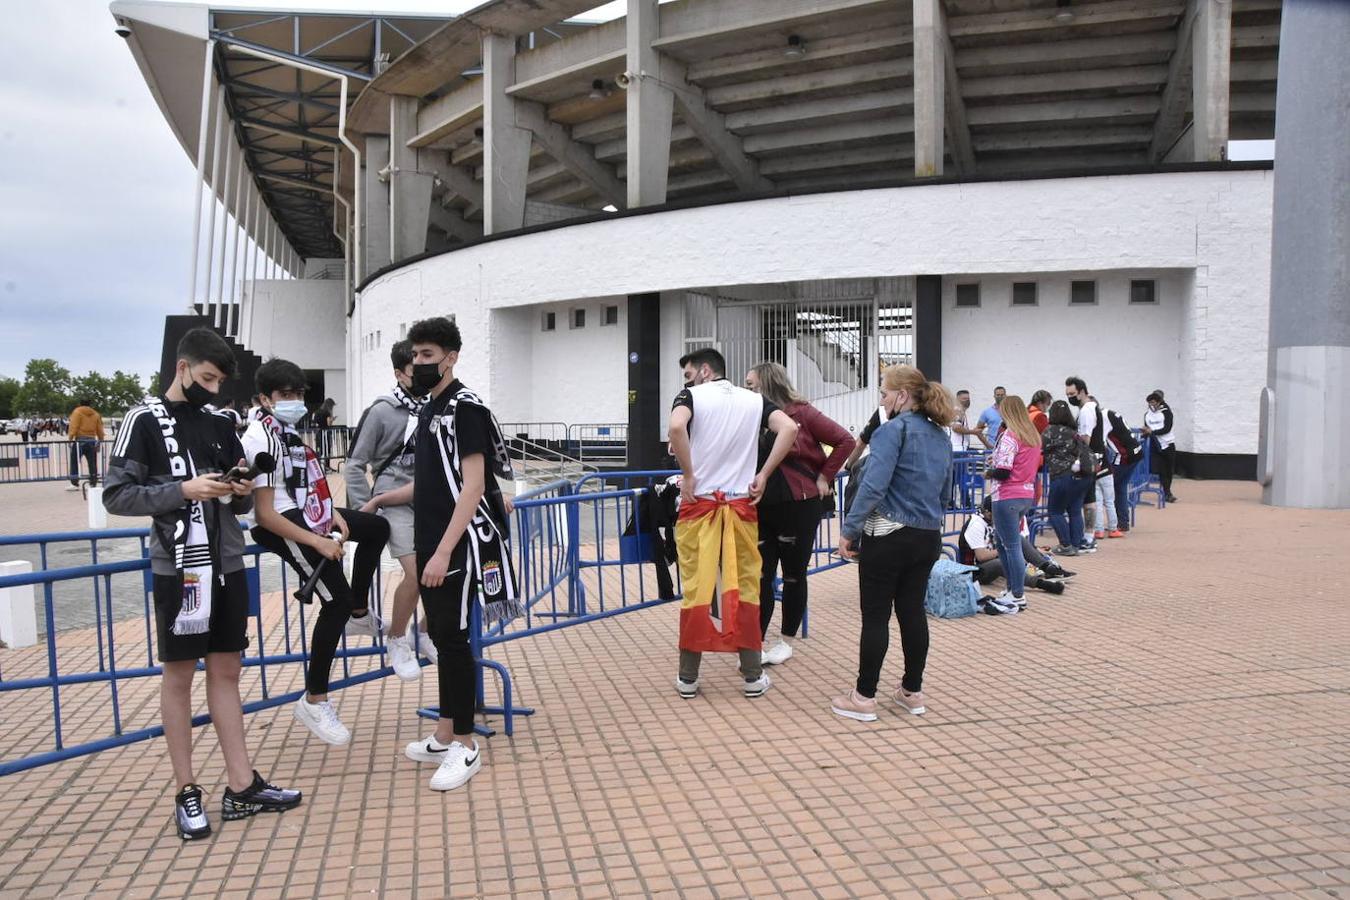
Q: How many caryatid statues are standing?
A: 0